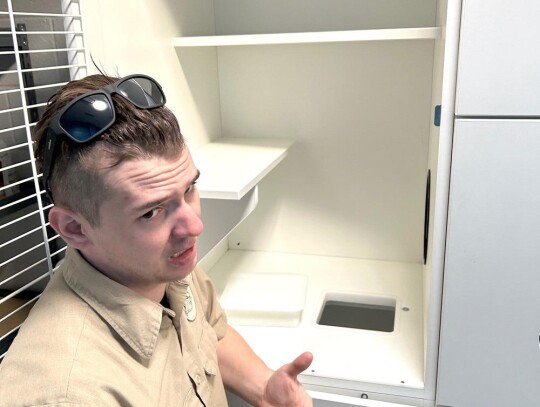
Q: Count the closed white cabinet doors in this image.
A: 2